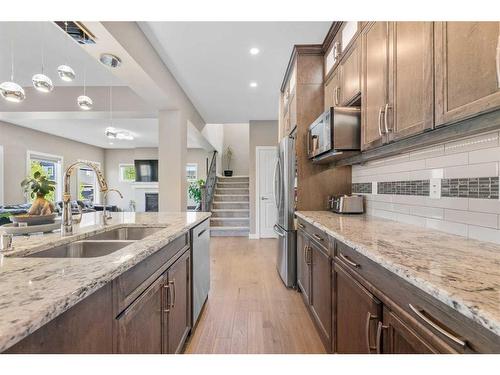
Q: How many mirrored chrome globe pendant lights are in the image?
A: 5